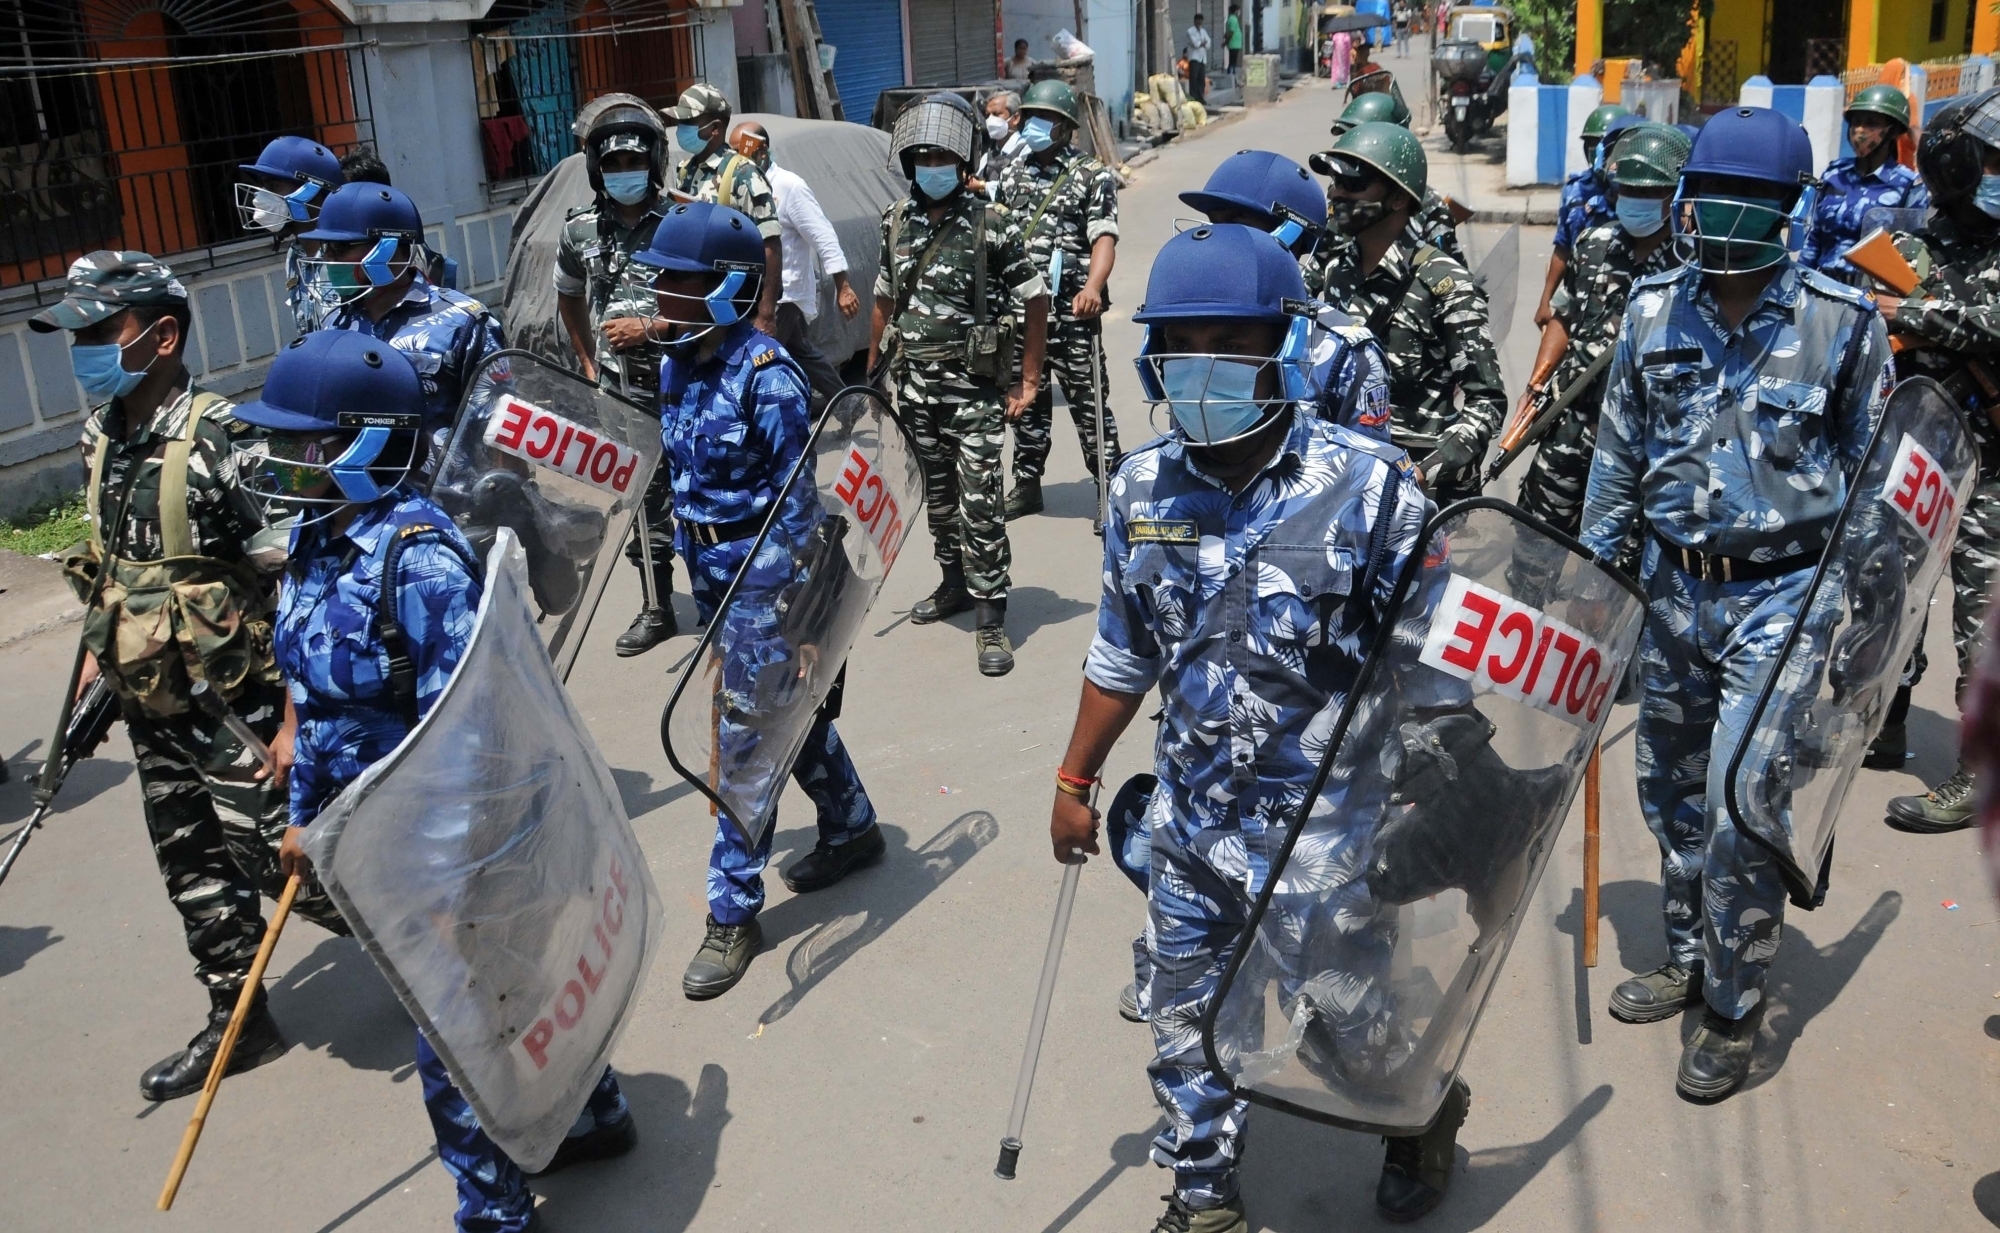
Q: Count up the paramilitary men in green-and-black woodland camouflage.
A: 9